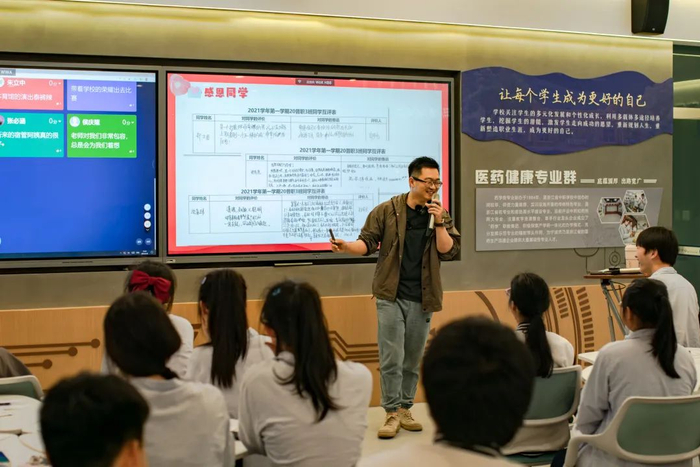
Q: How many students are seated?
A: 9